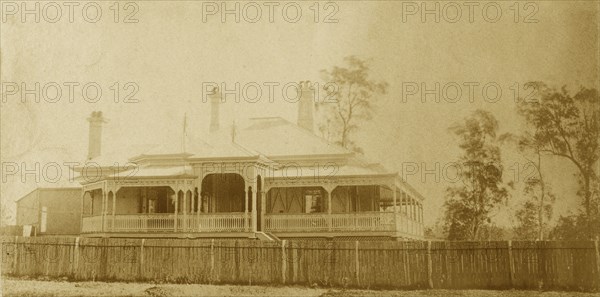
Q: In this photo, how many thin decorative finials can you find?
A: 2